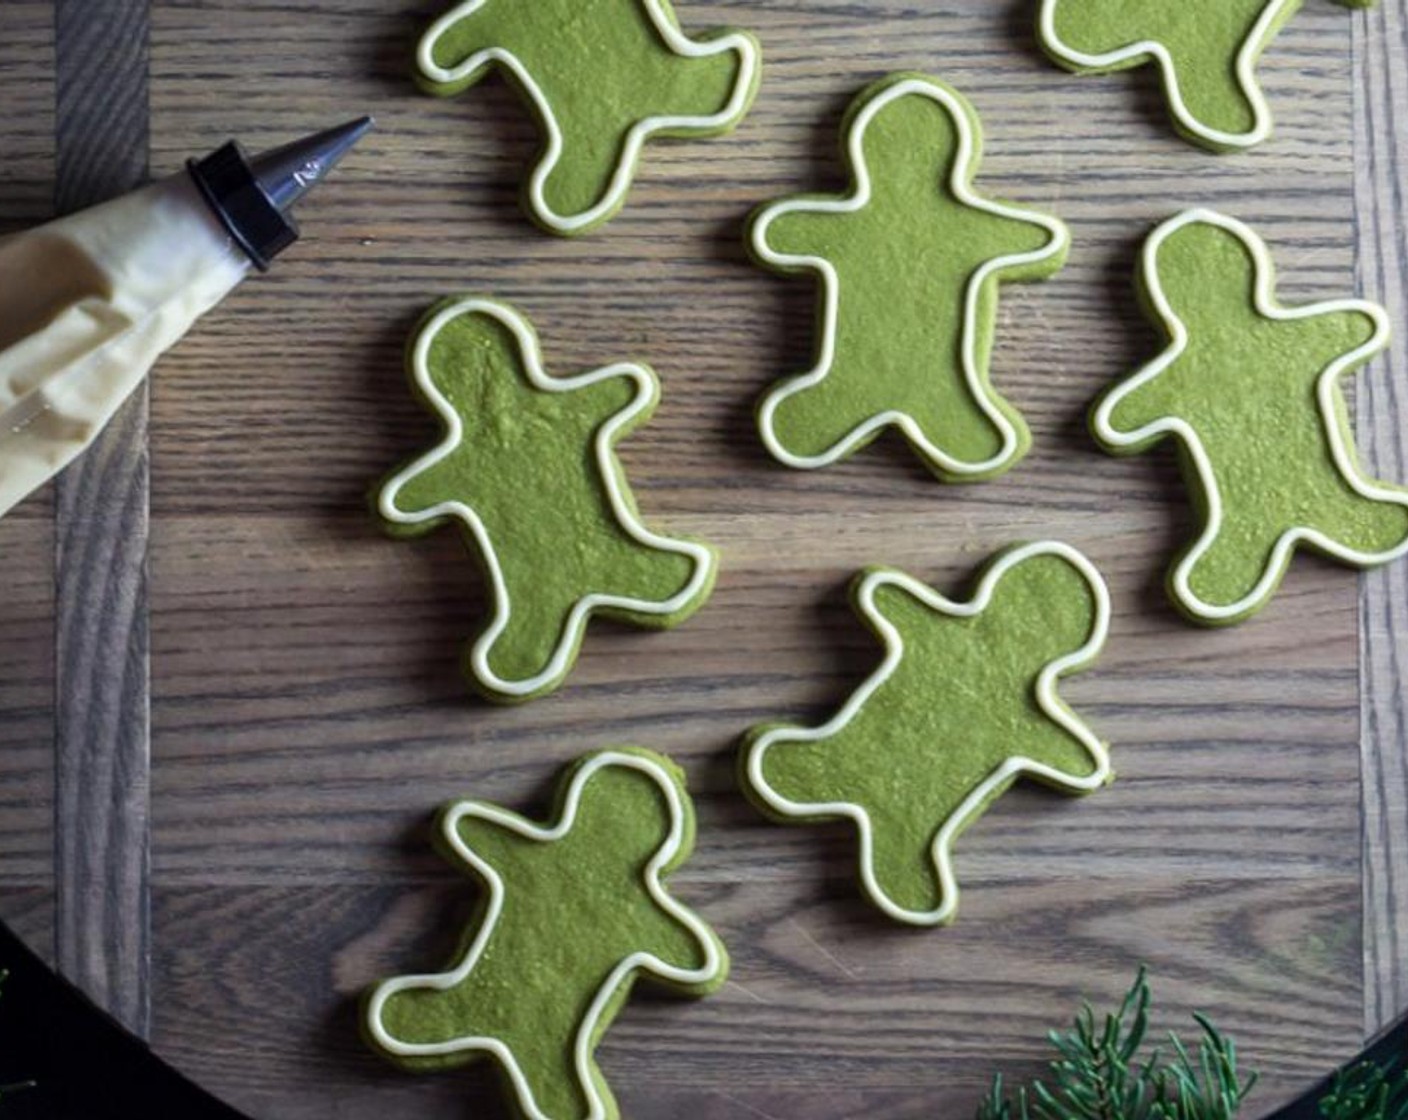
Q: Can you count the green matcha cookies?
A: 7